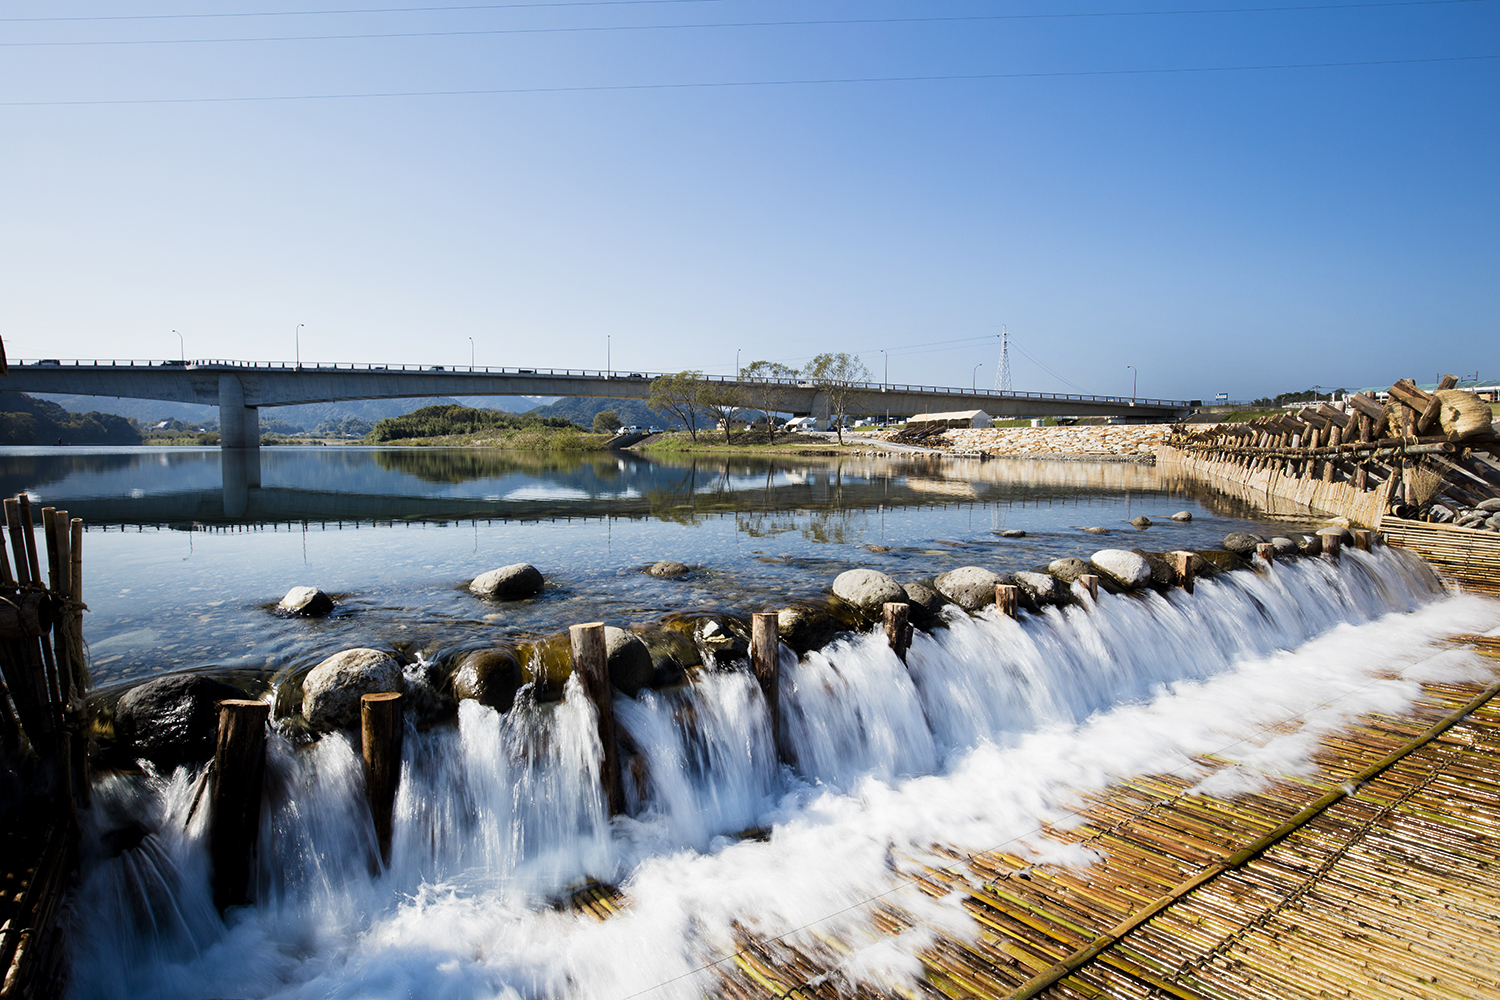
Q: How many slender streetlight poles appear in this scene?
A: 8